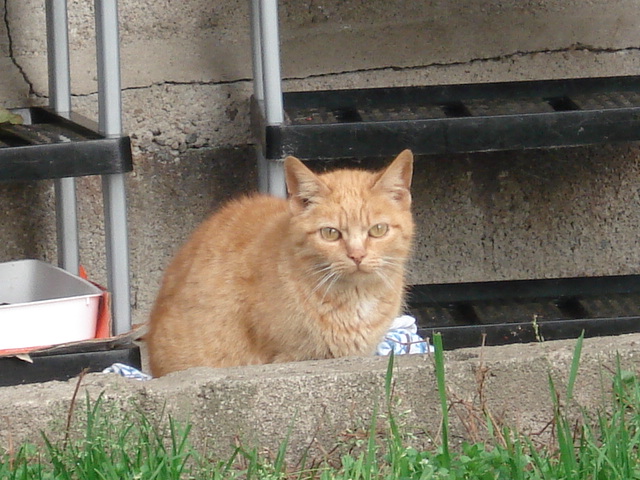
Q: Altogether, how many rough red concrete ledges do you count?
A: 0